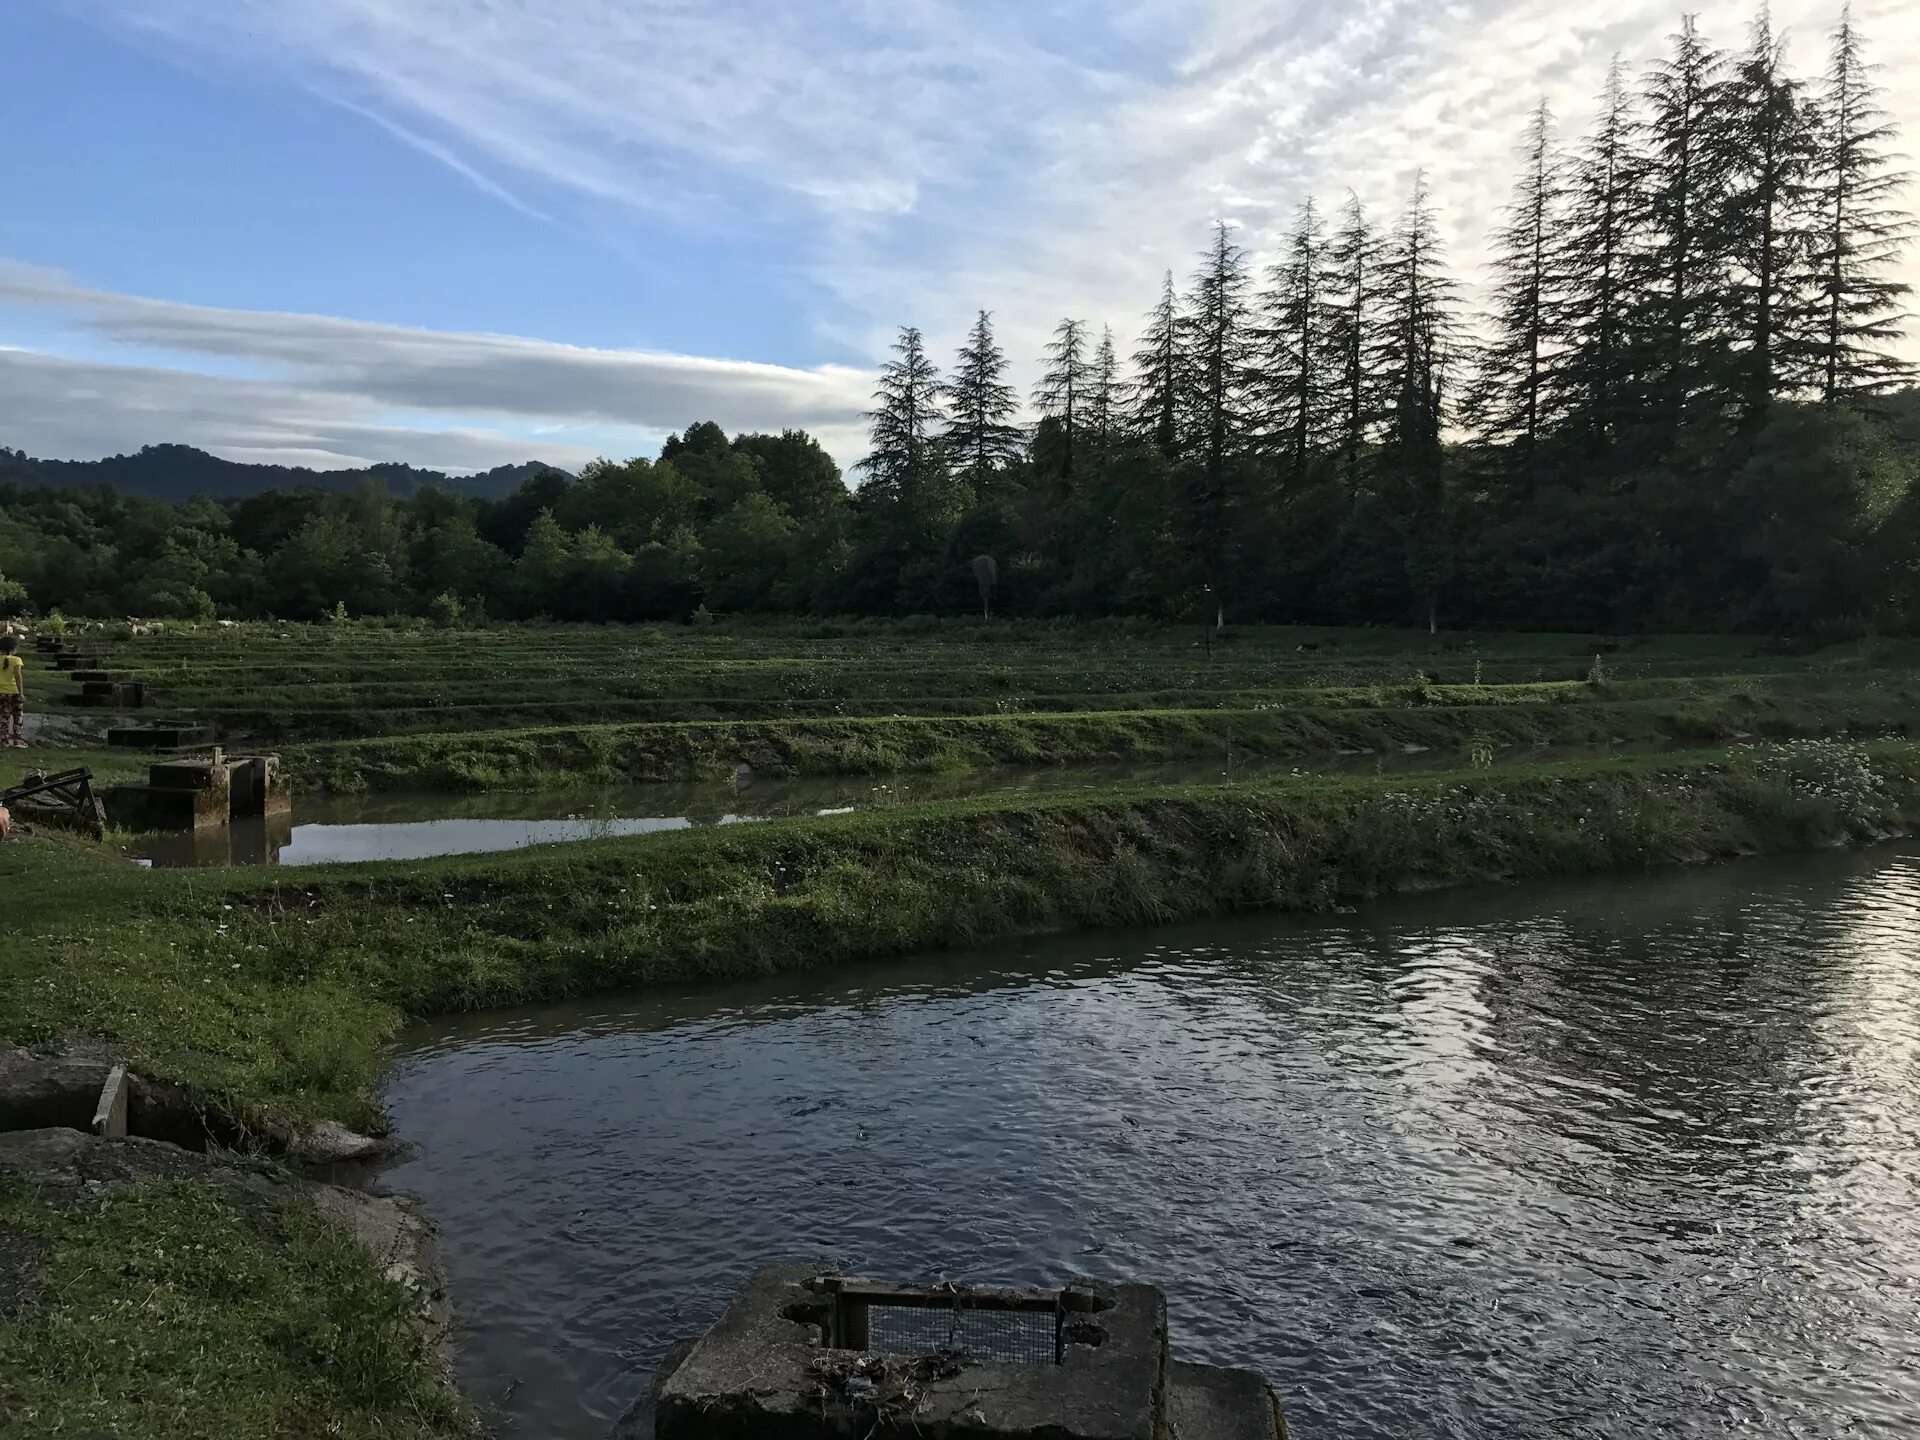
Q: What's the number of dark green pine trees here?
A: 14